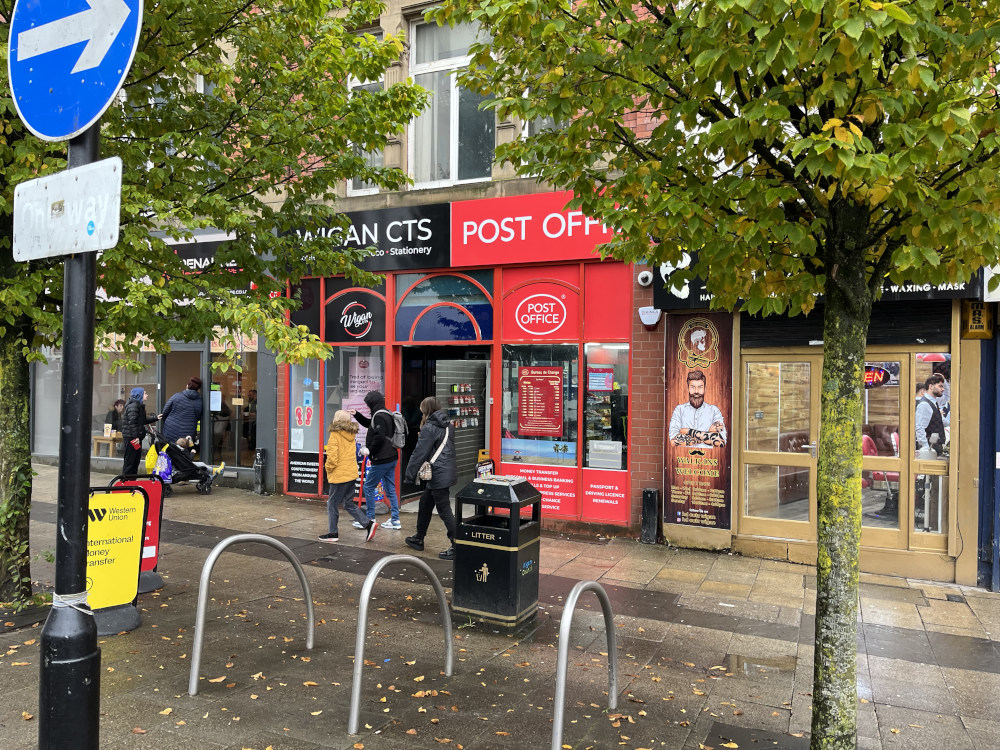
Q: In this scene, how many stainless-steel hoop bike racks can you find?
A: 3